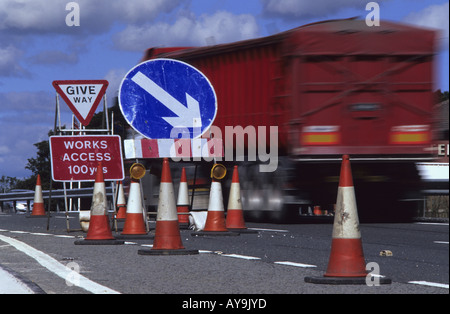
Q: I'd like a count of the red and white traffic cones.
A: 9